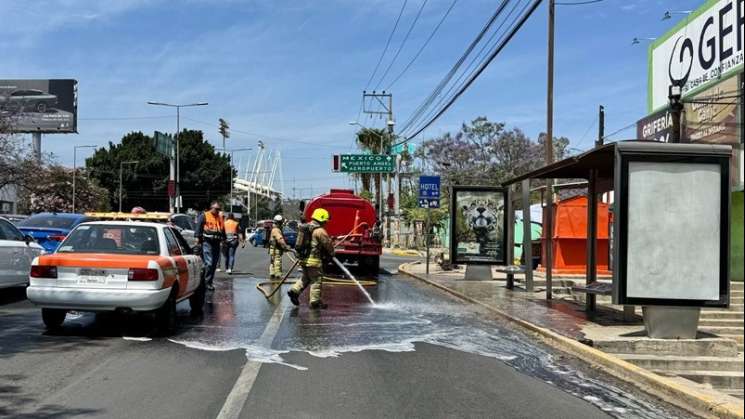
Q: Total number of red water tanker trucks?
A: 1